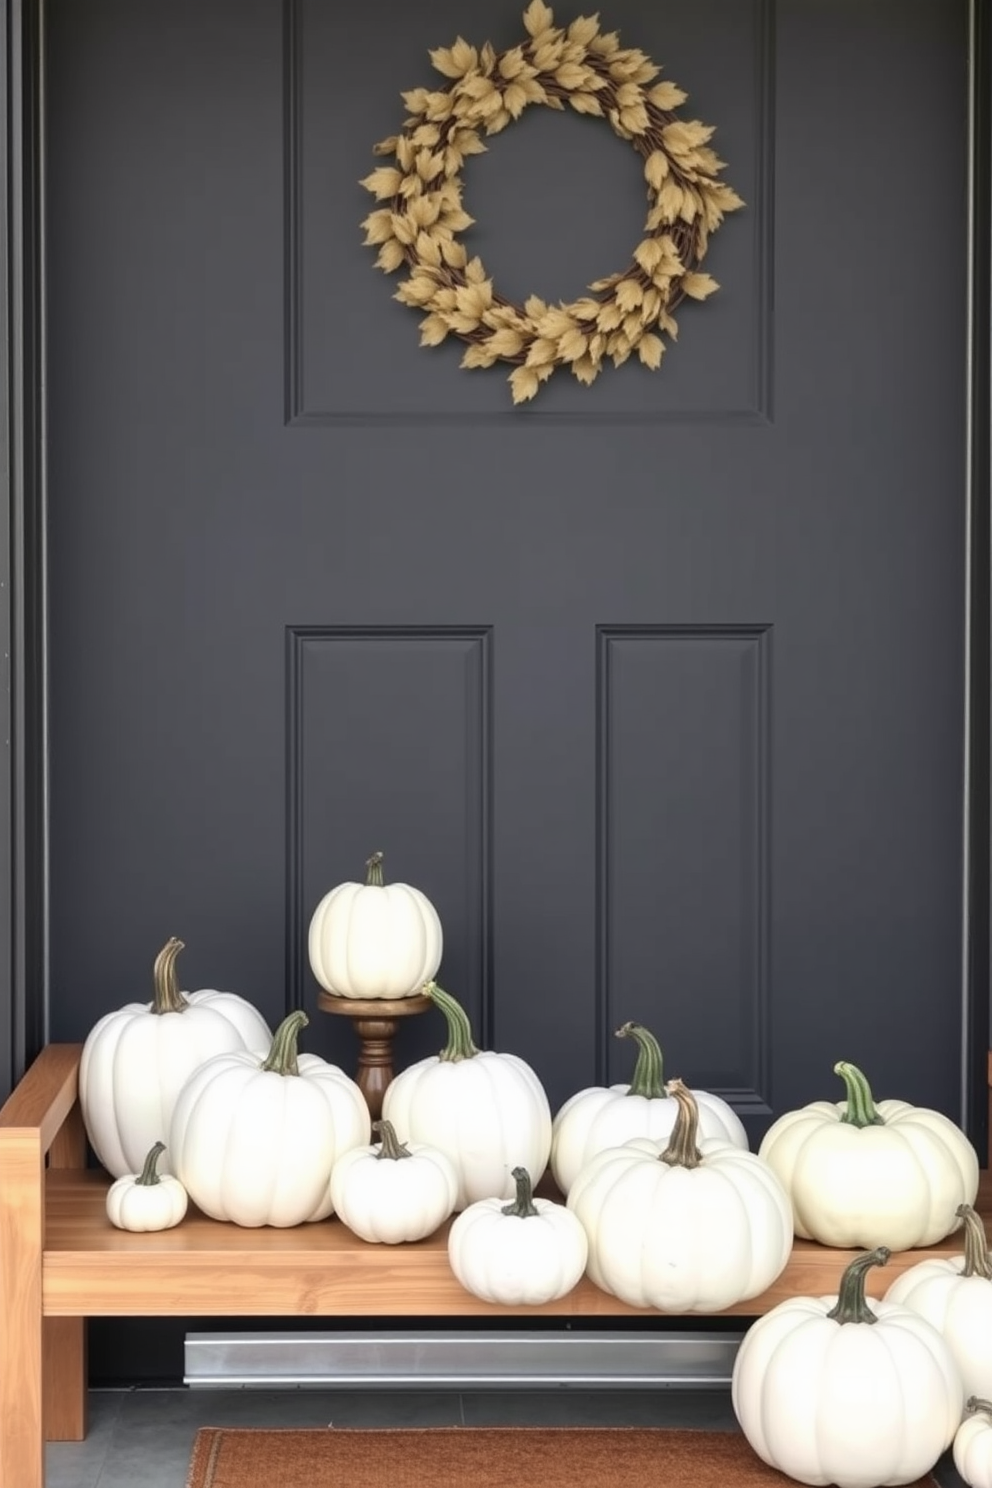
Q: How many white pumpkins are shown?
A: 13